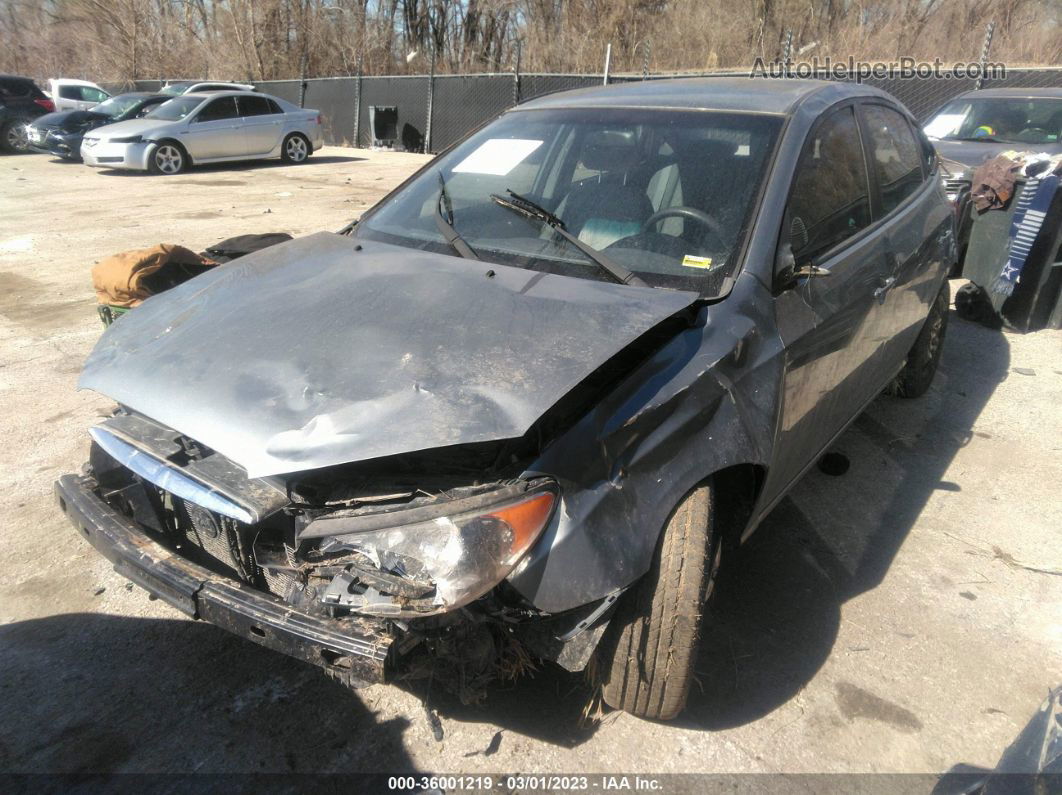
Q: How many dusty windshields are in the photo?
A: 1